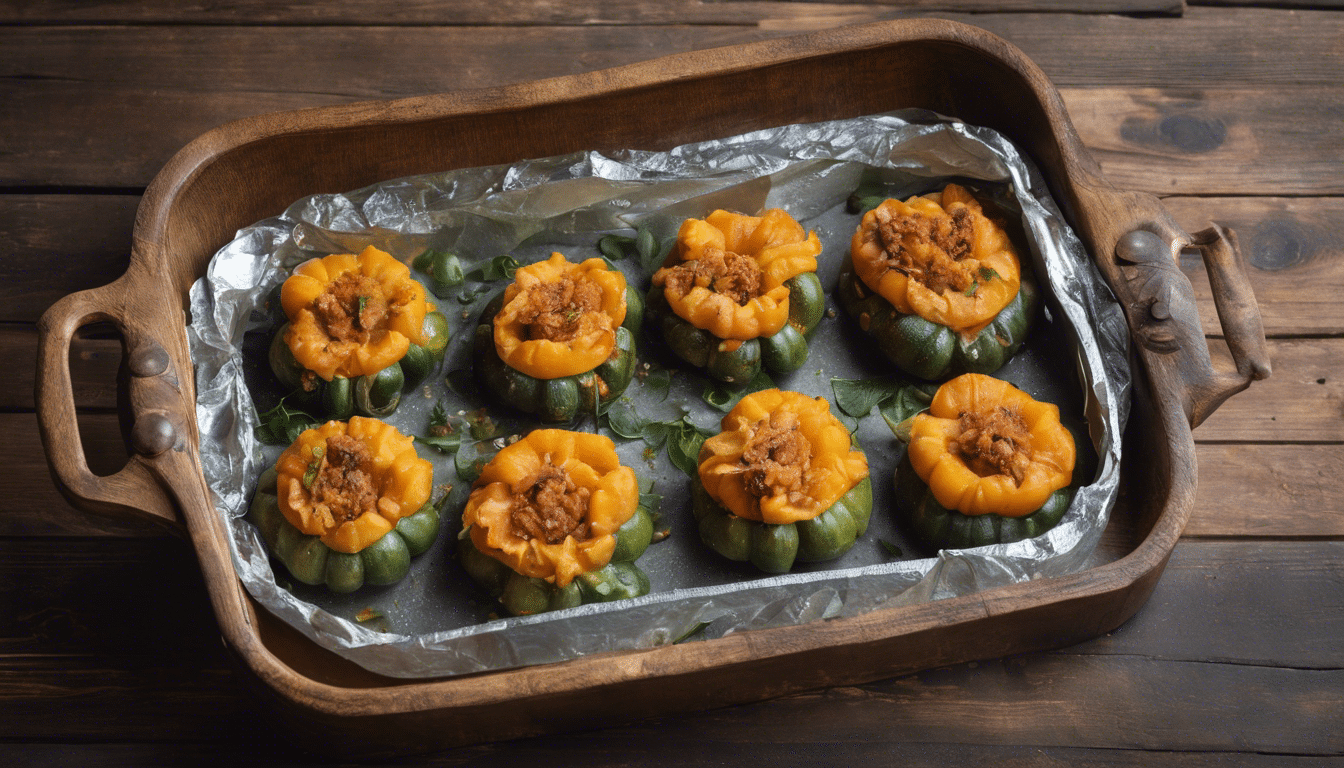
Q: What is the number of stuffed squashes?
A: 8